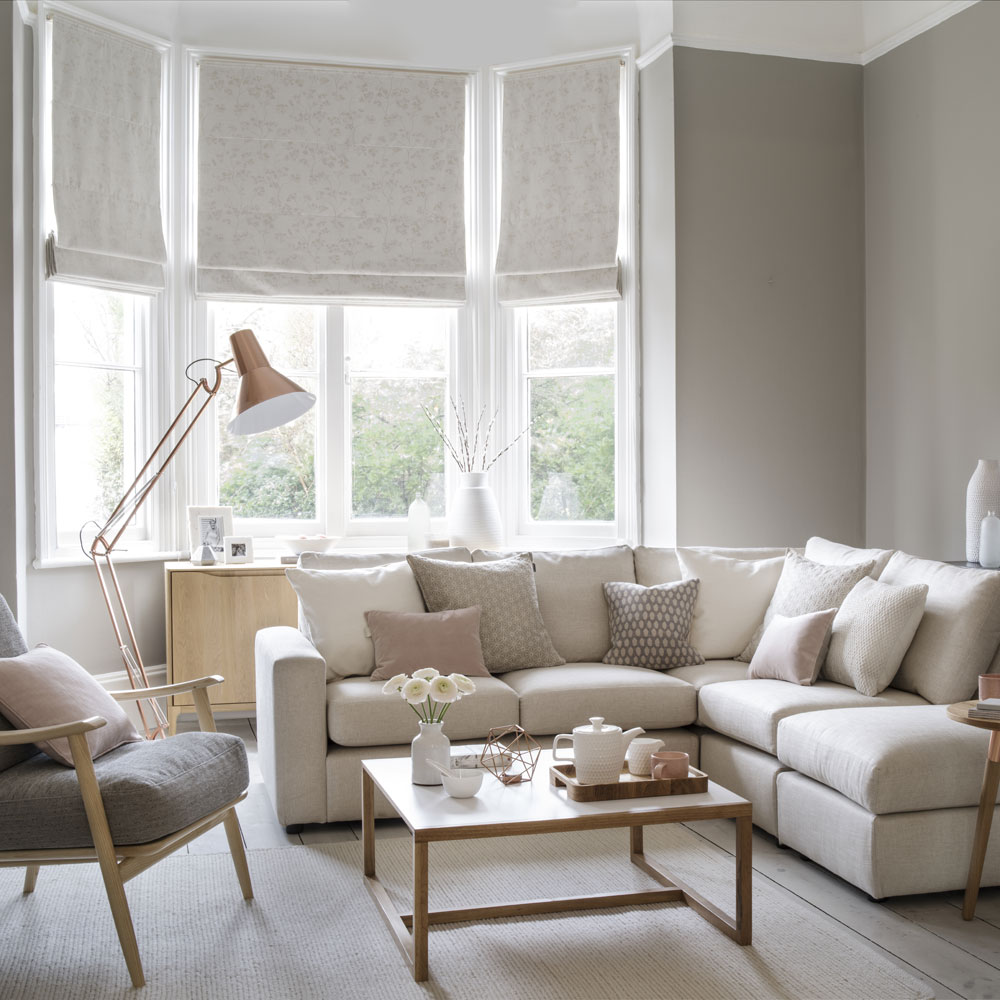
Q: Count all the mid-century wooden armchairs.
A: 1